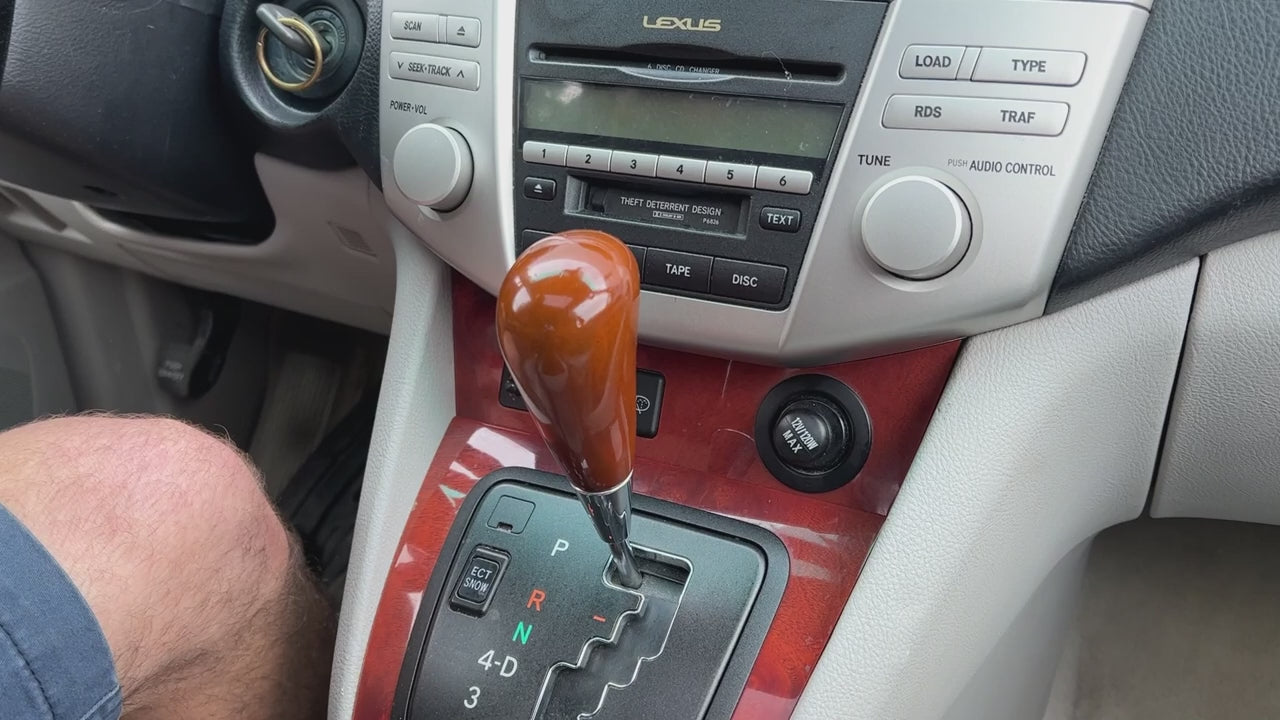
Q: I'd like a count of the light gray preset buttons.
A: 6